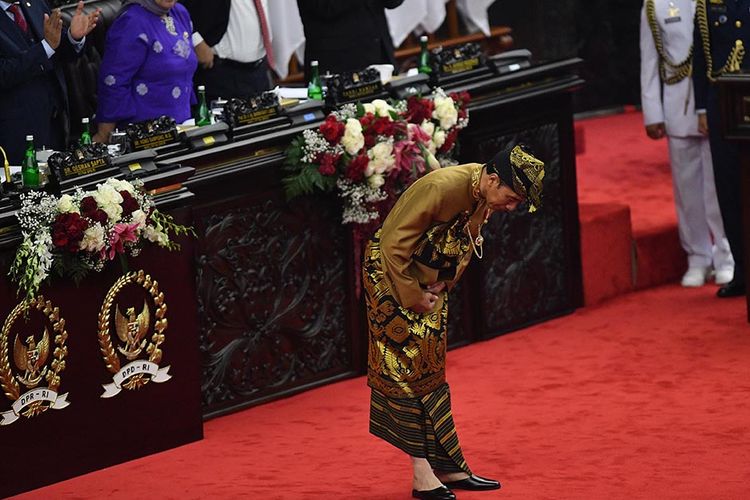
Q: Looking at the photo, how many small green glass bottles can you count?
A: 5